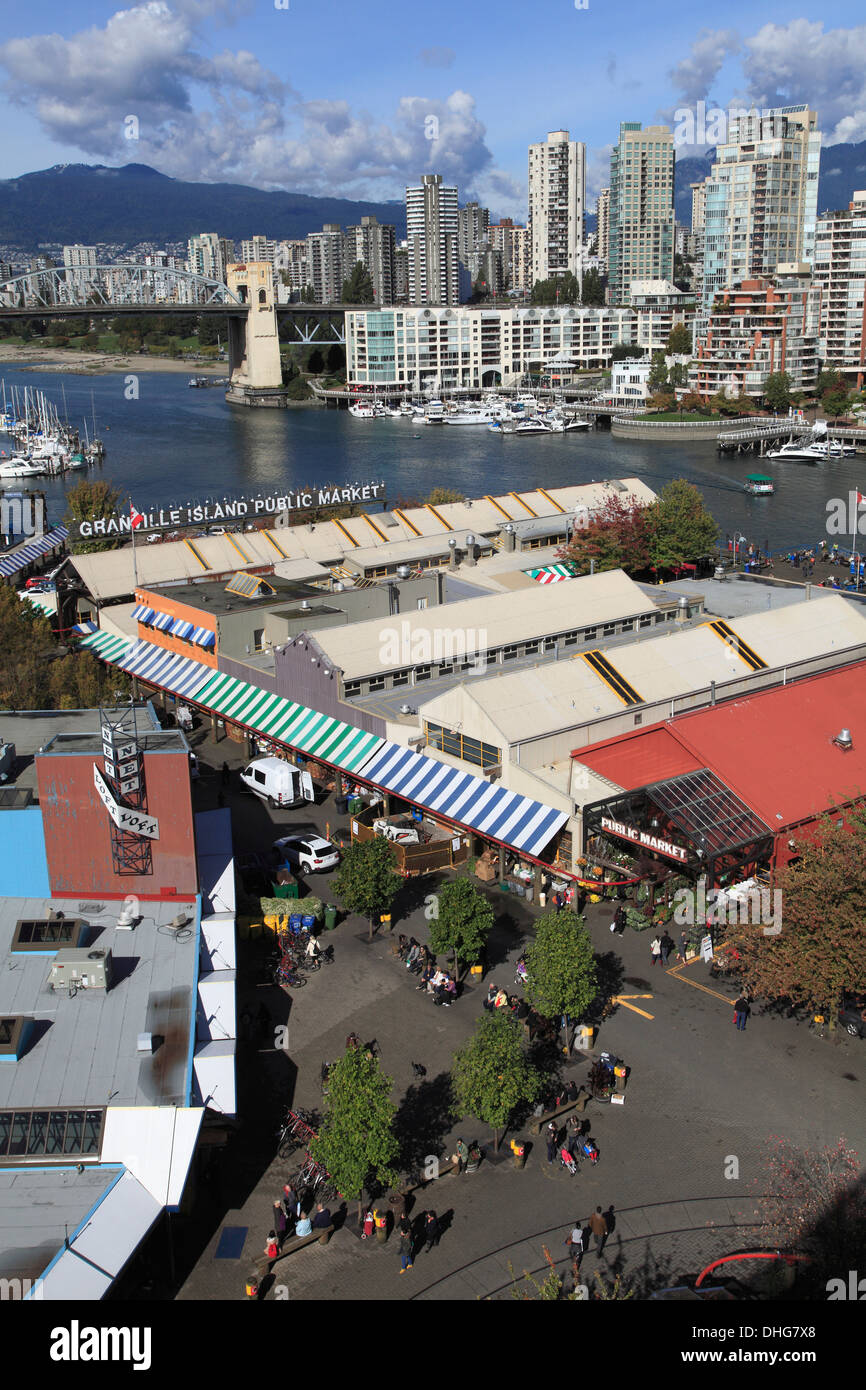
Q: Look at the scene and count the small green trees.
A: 5